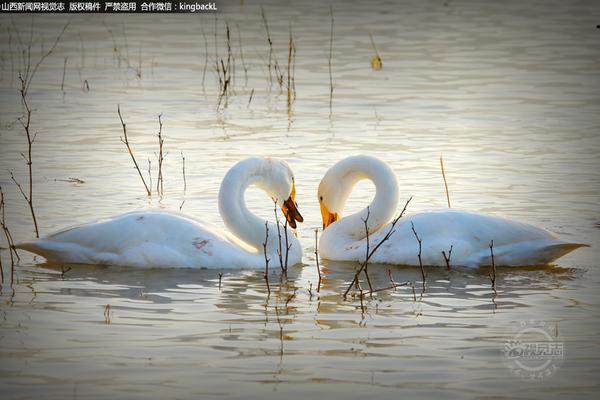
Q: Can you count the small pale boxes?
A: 0